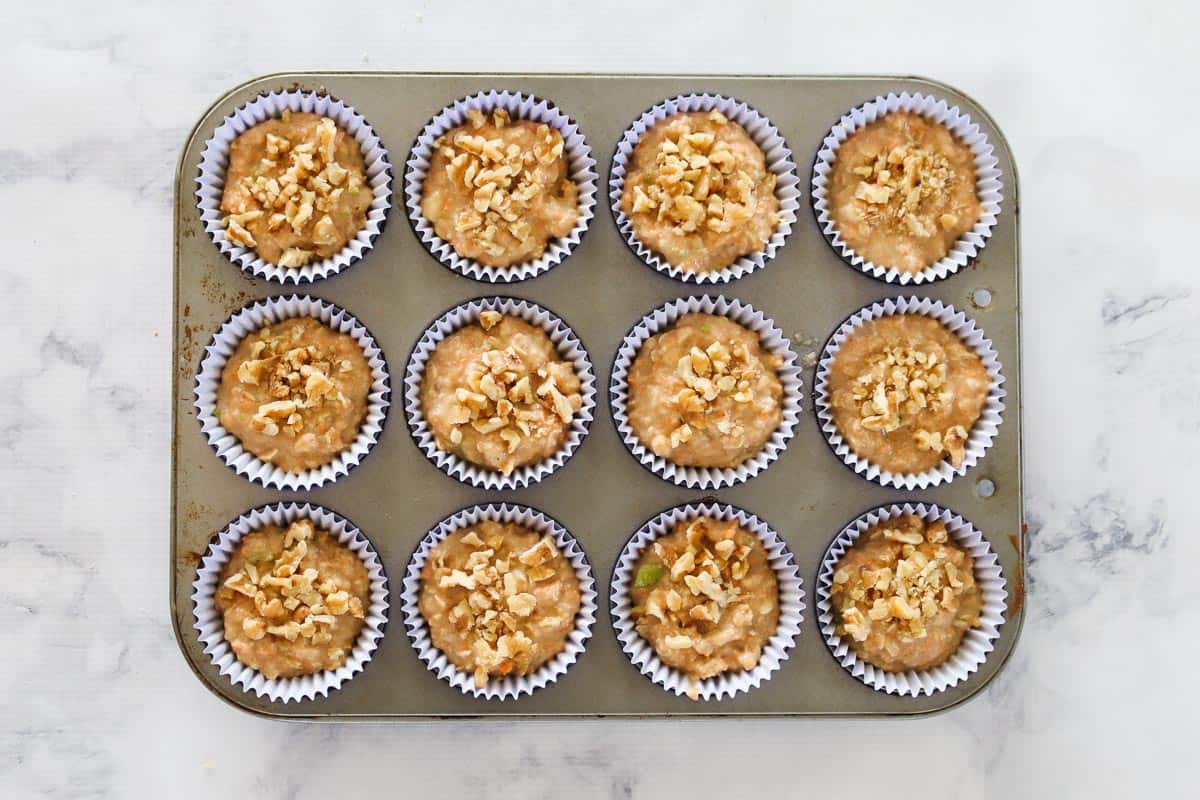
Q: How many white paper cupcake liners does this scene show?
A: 12